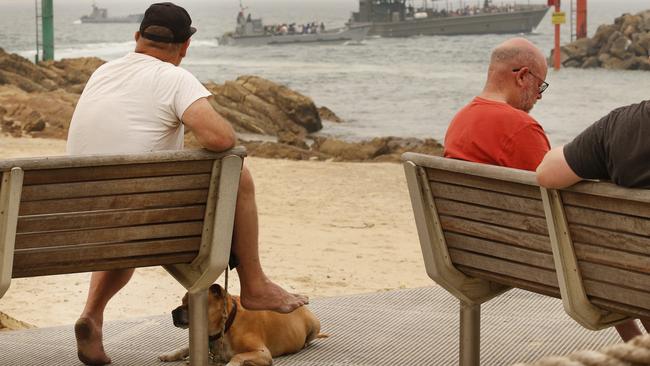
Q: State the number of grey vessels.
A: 3